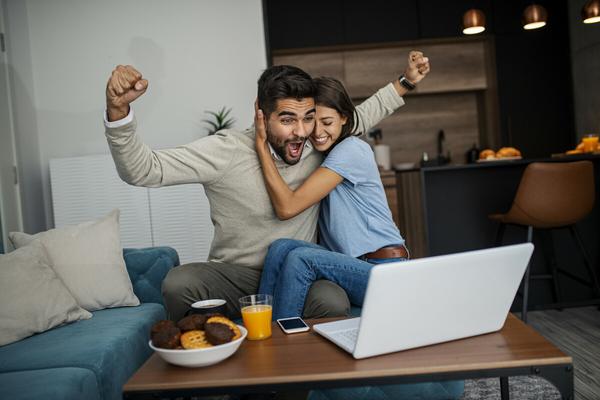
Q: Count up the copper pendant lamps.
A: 3